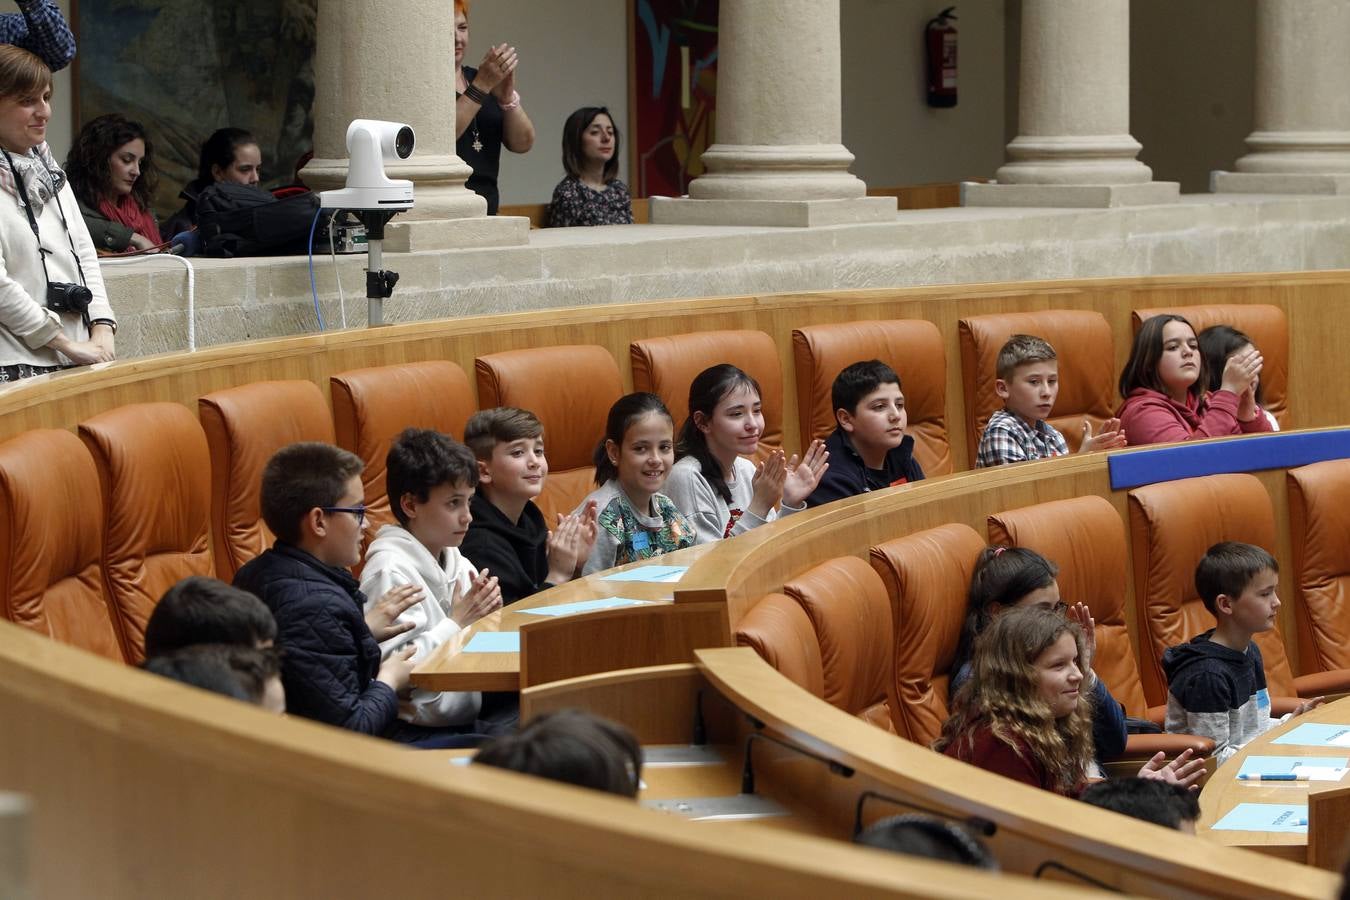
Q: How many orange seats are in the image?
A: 15